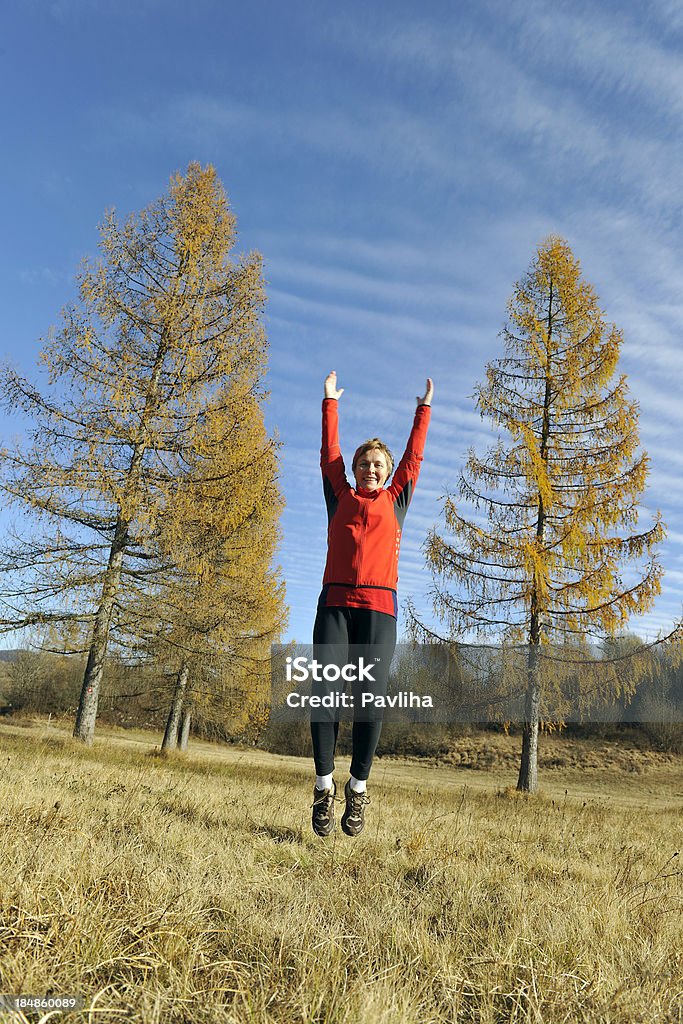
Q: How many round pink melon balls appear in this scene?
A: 0